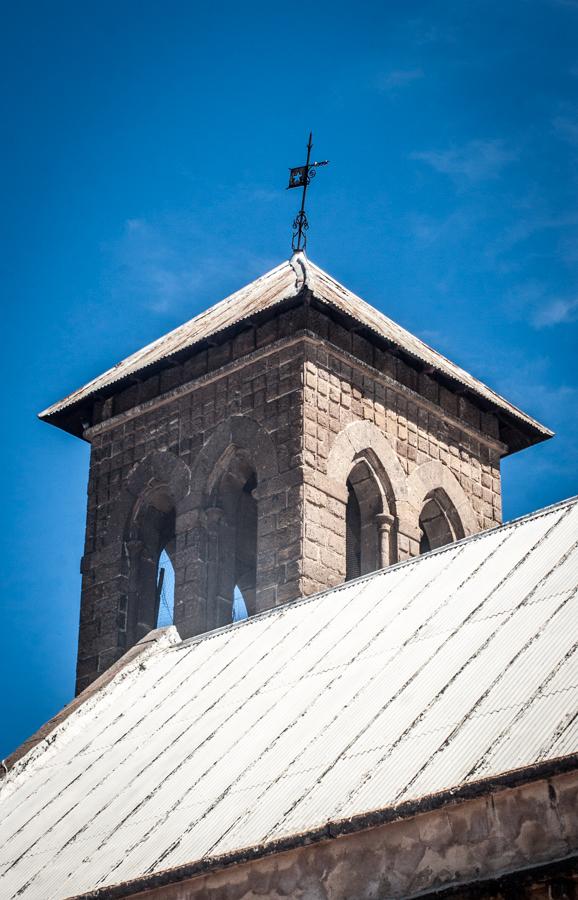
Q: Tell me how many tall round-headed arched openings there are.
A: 4